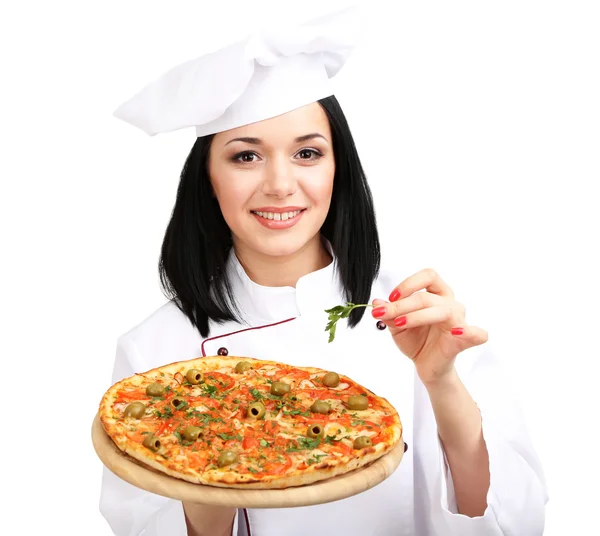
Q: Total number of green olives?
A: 15